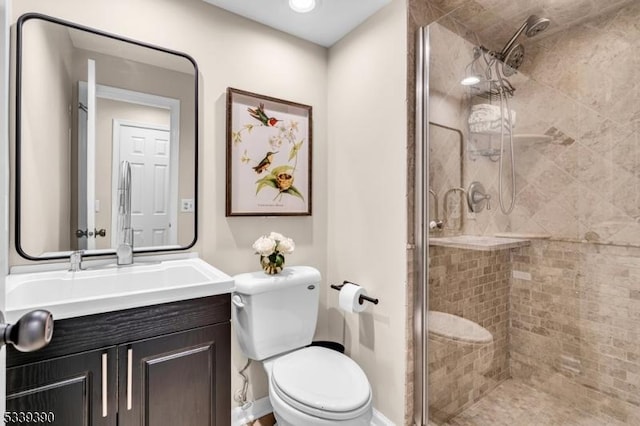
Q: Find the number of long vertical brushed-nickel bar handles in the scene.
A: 2